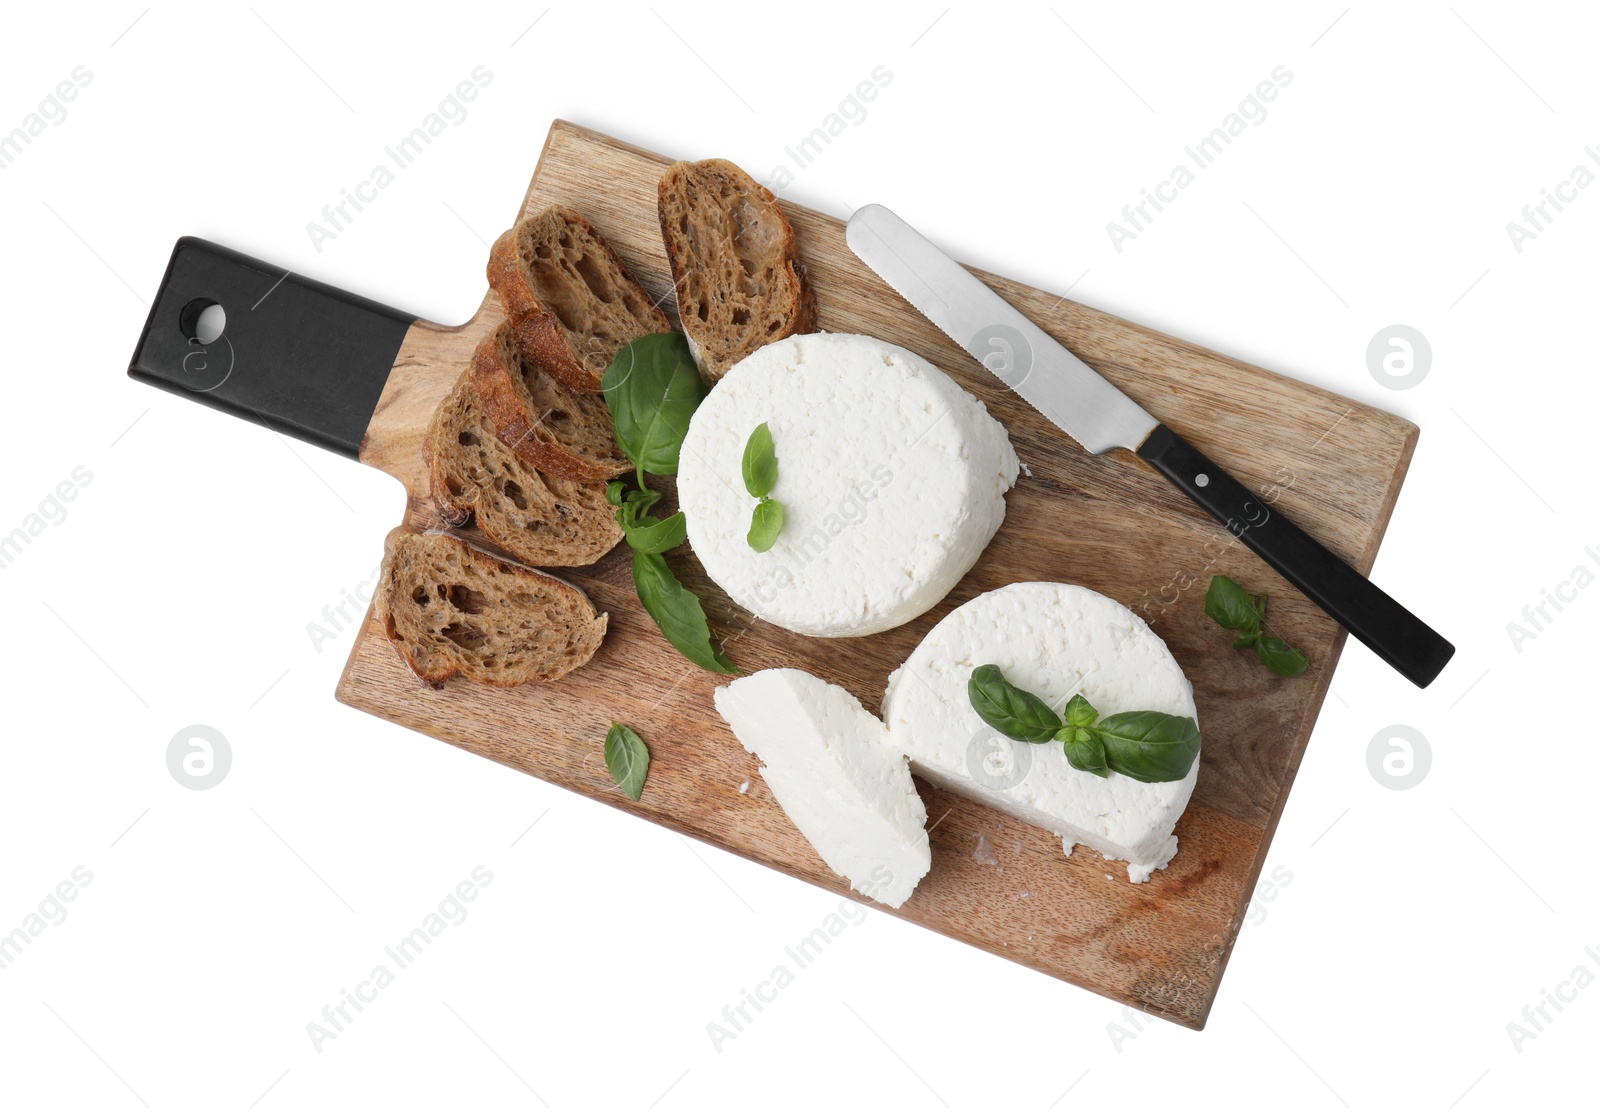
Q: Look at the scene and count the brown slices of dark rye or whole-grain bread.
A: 5